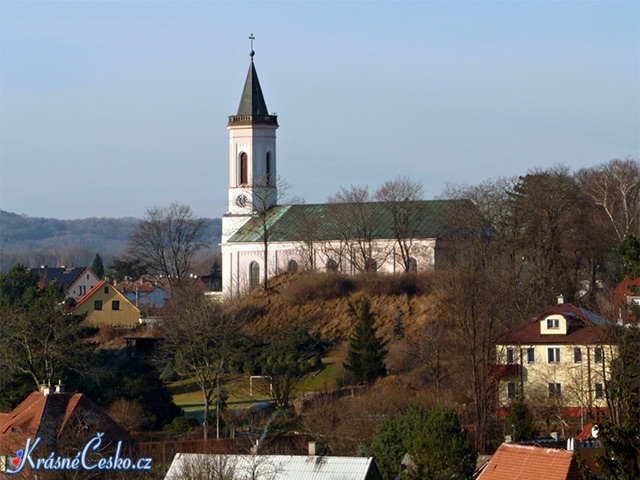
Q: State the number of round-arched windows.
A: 7